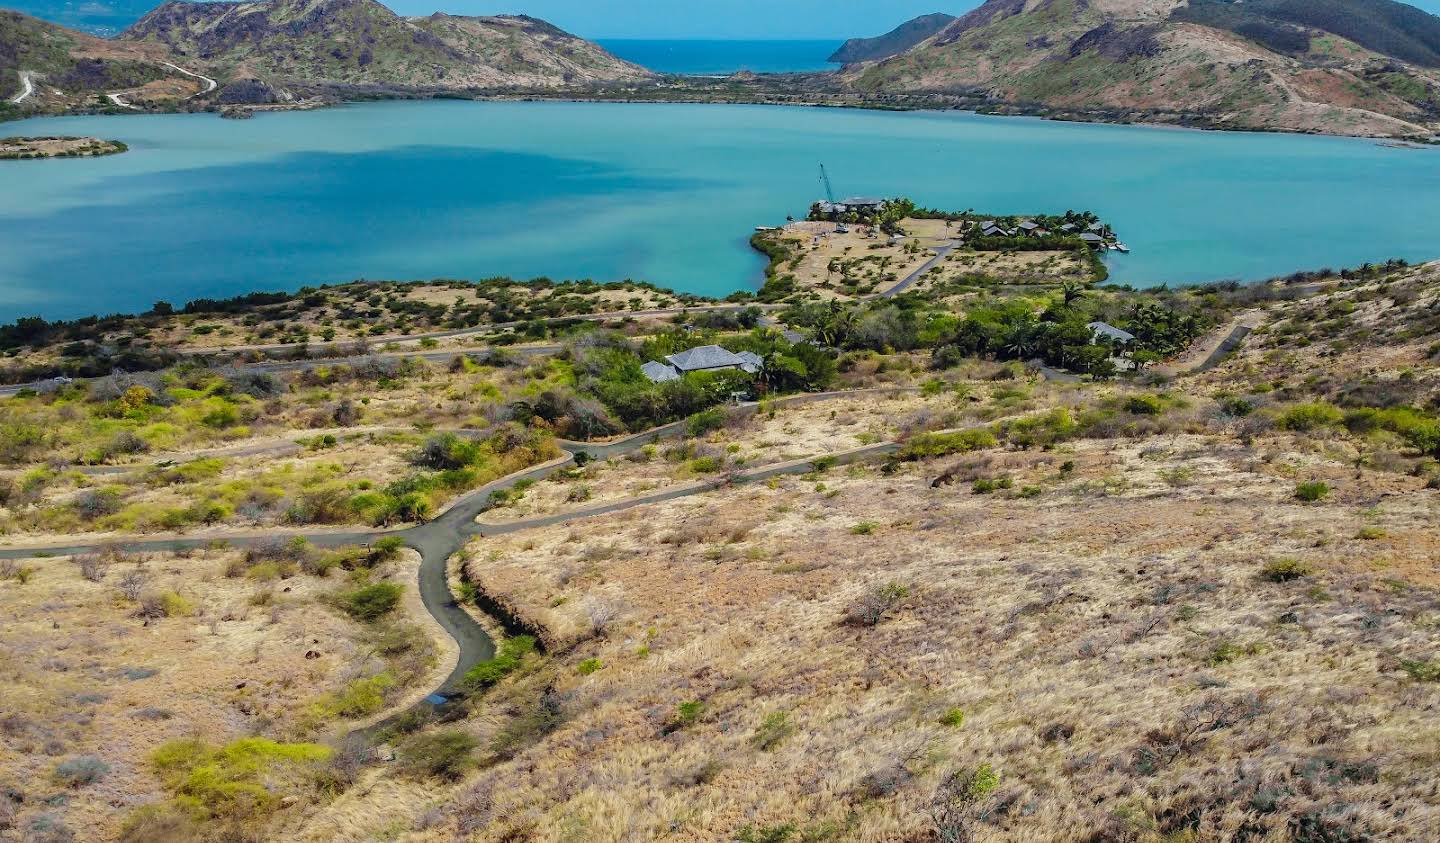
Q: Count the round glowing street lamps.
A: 0